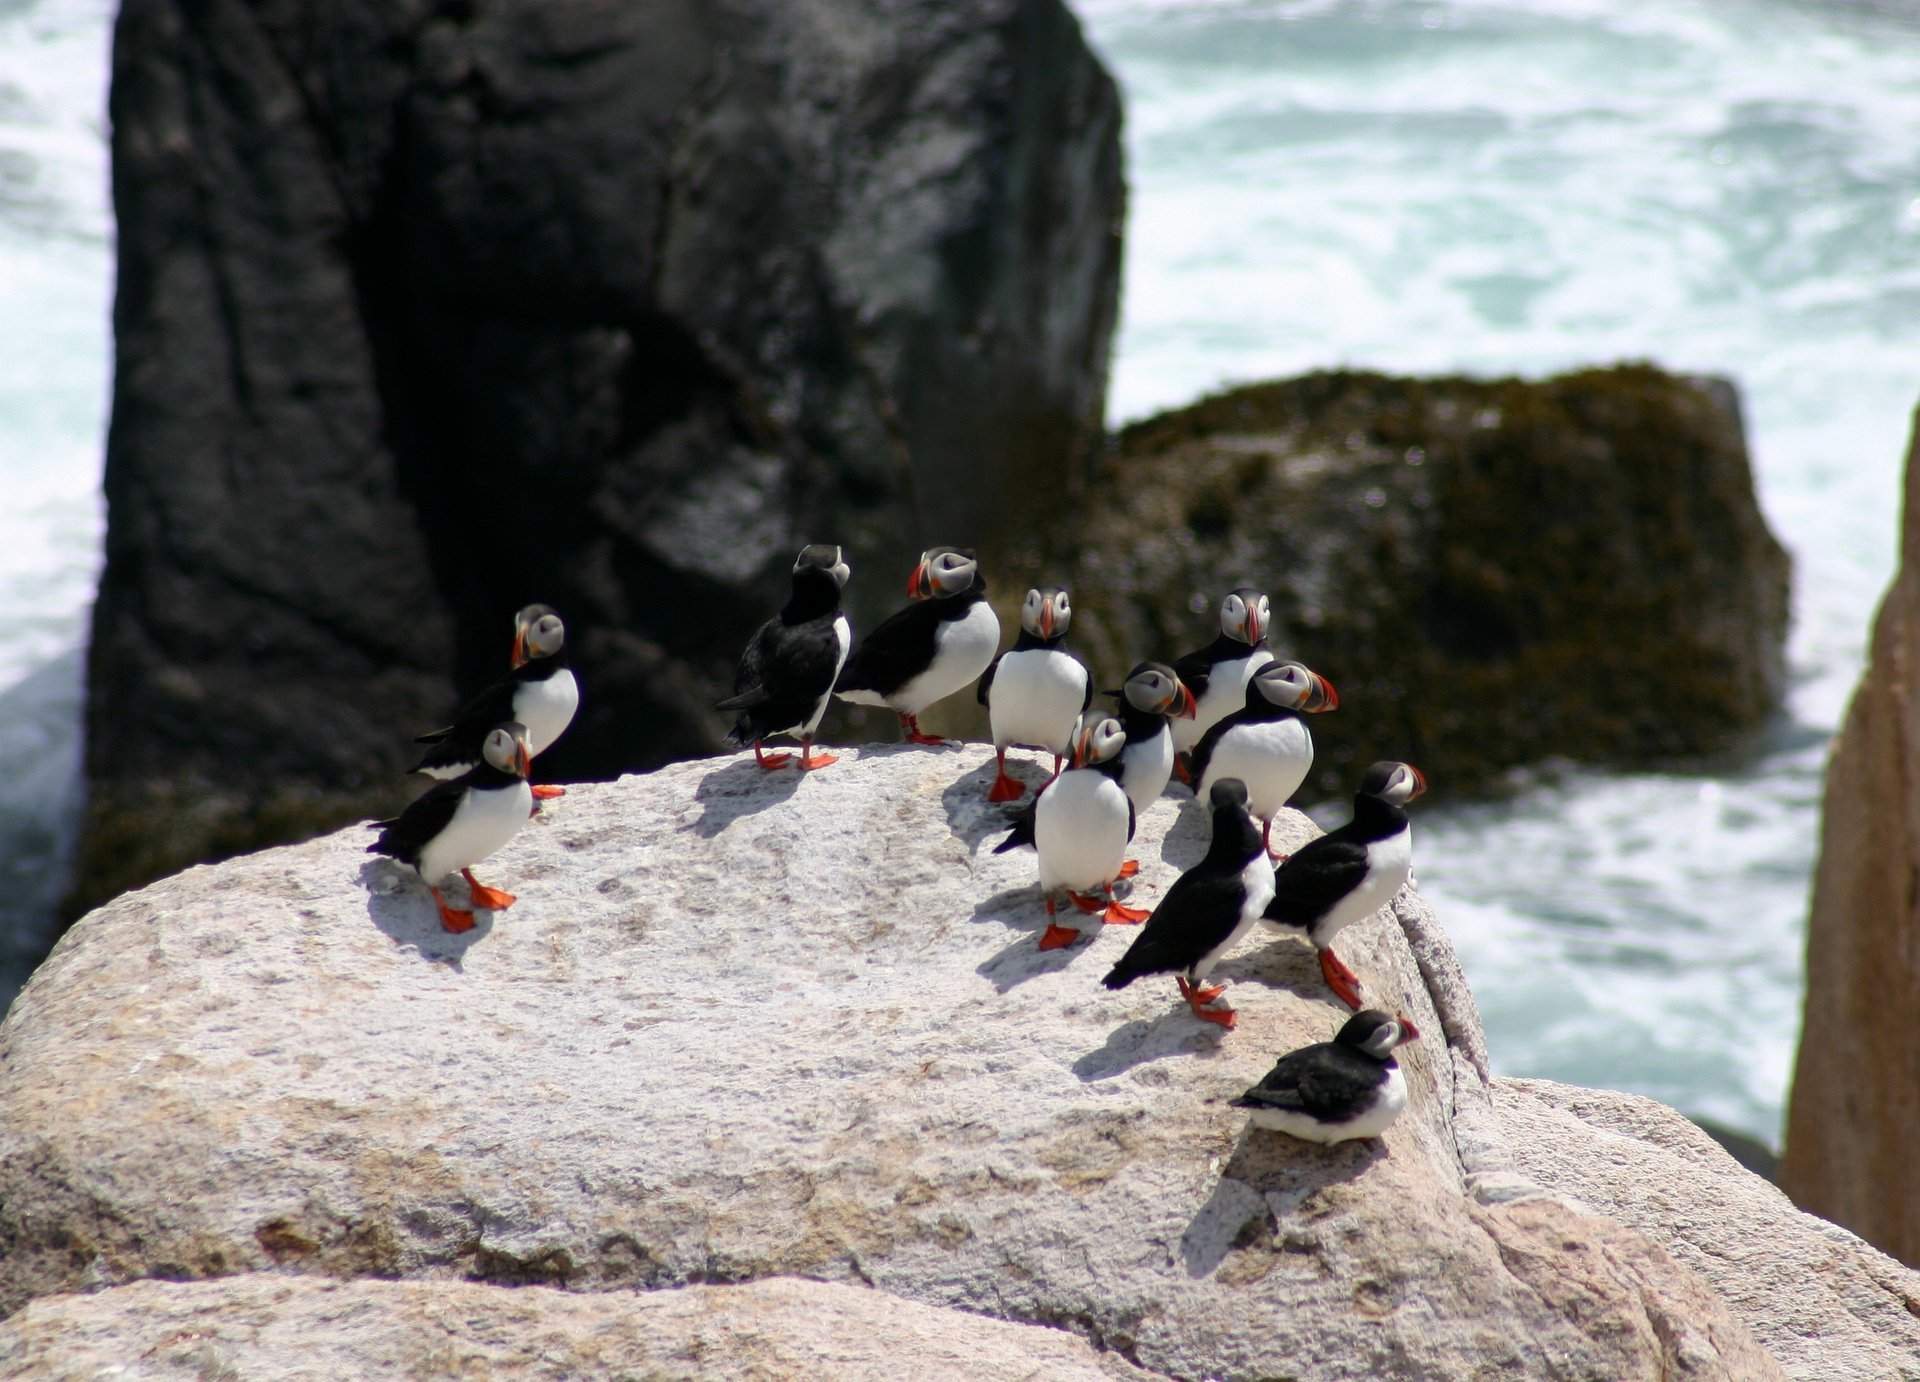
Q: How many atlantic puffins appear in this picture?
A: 12